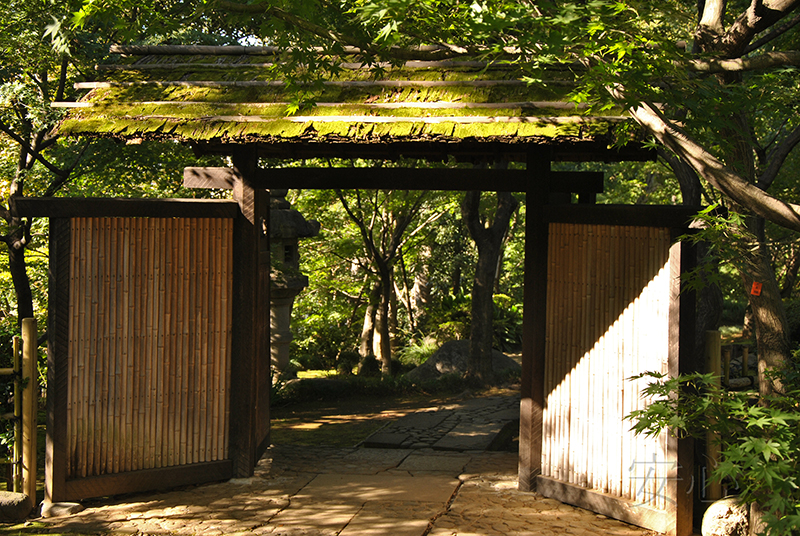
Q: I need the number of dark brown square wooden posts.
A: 4